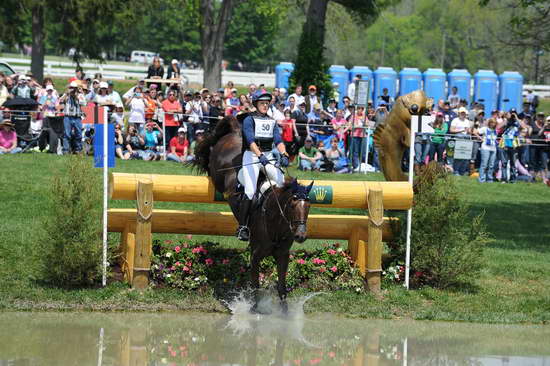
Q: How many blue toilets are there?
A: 9